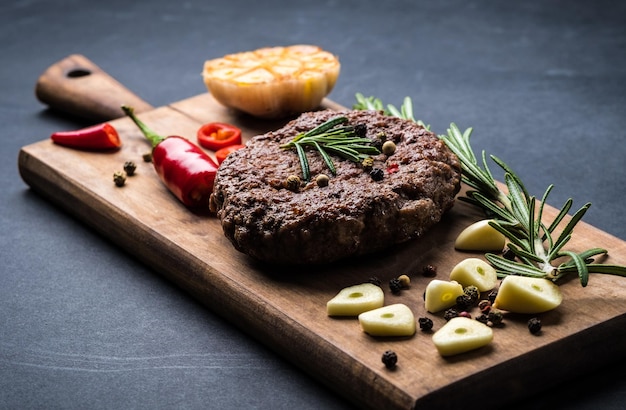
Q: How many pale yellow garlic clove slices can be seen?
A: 7